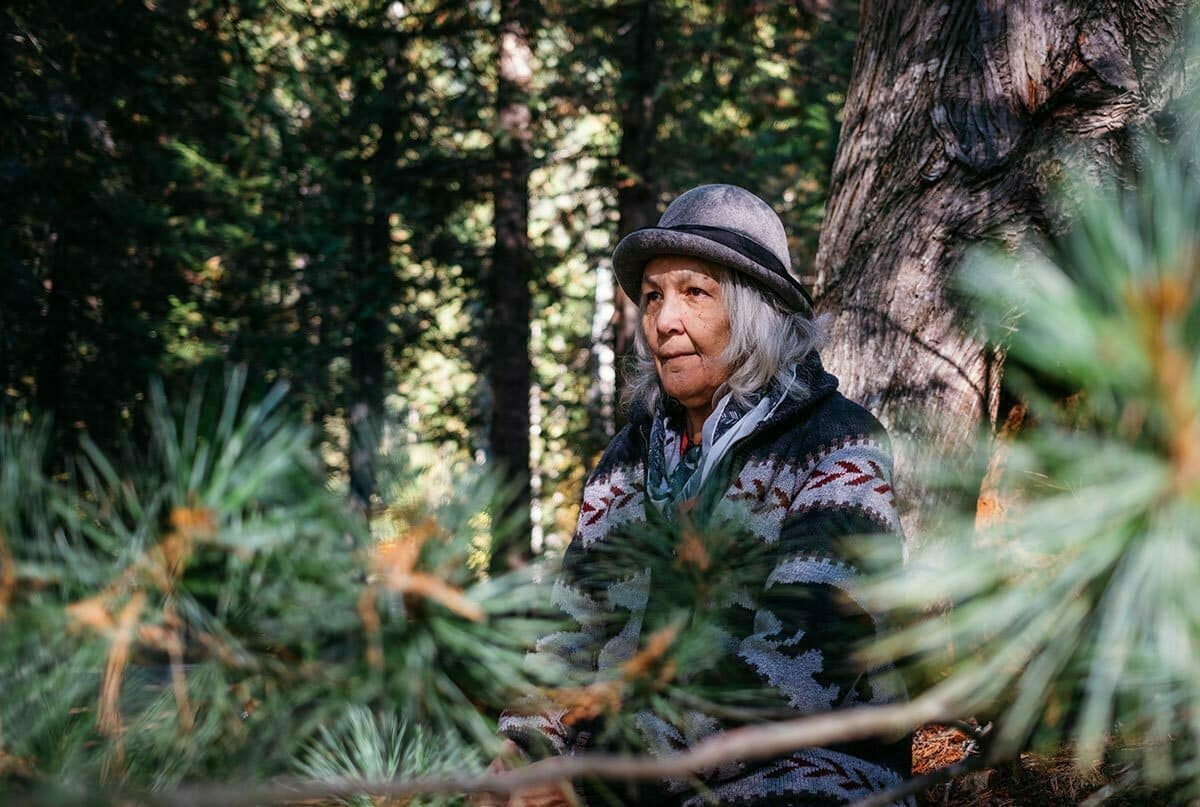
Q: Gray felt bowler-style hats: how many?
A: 1